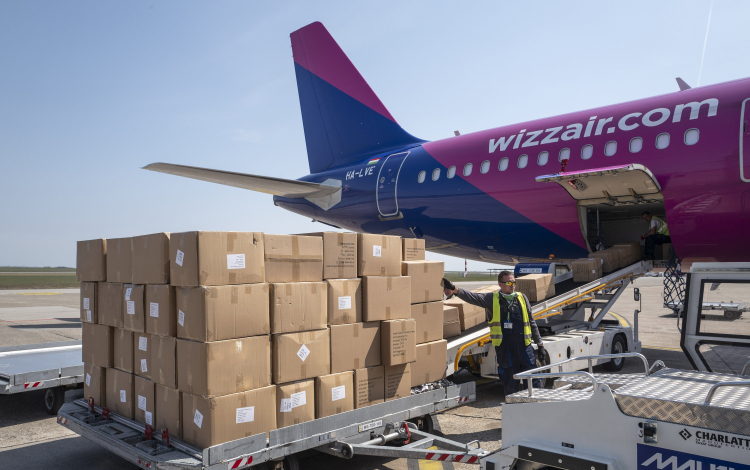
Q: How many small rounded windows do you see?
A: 14